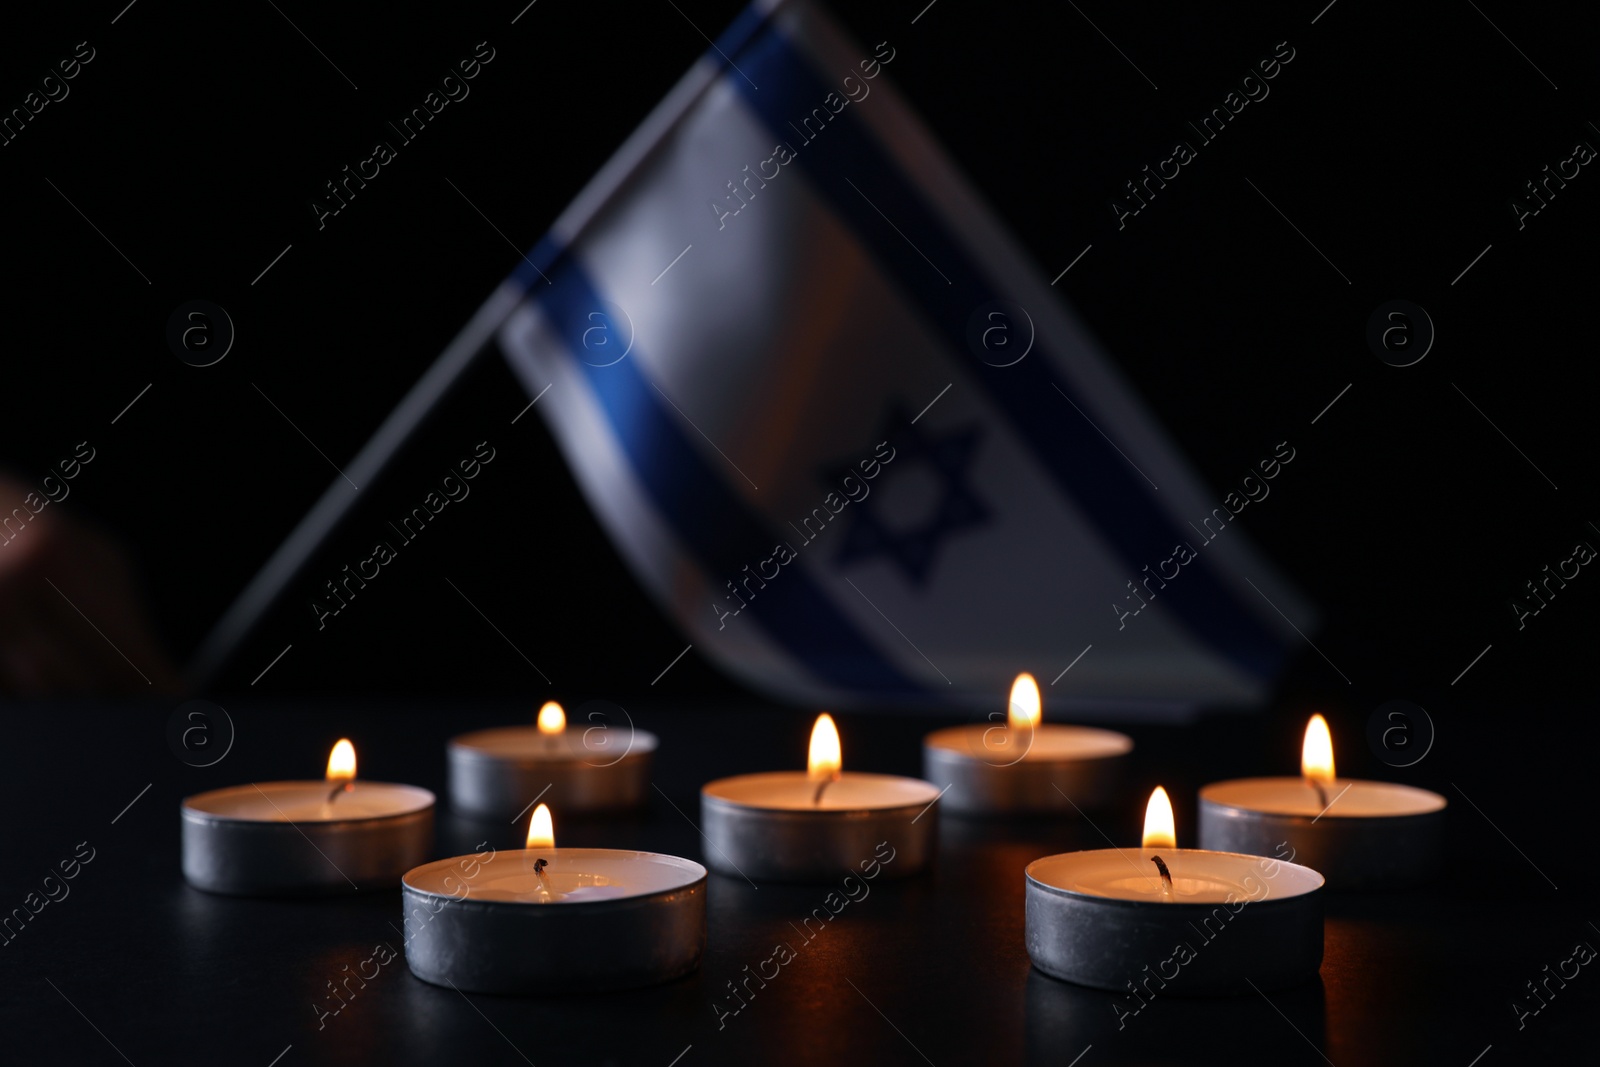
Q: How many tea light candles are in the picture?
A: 7